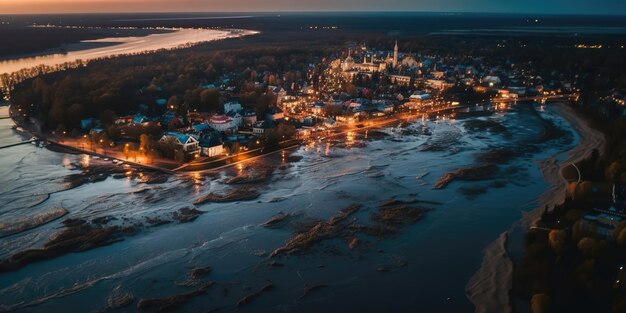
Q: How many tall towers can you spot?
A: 1